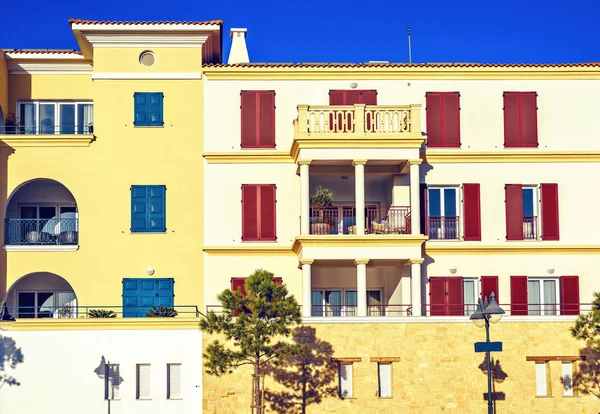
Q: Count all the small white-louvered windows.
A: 7